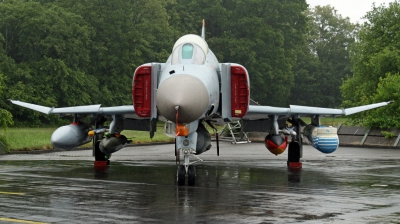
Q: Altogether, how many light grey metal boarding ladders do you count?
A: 1